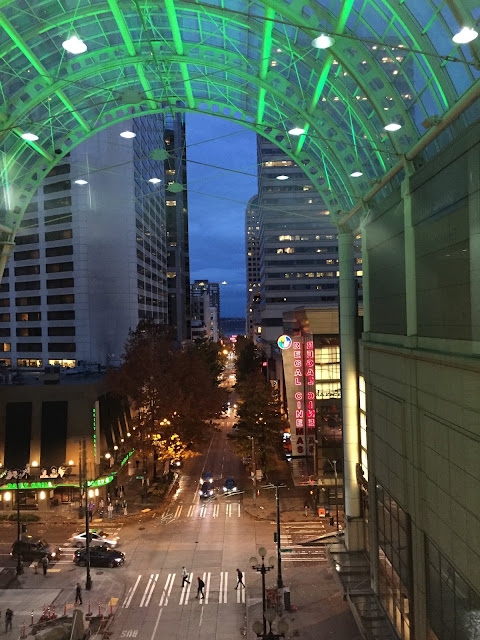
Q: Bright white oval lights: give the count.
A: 11